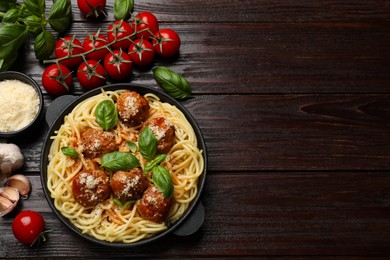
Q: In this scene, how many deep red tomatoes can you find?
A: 11